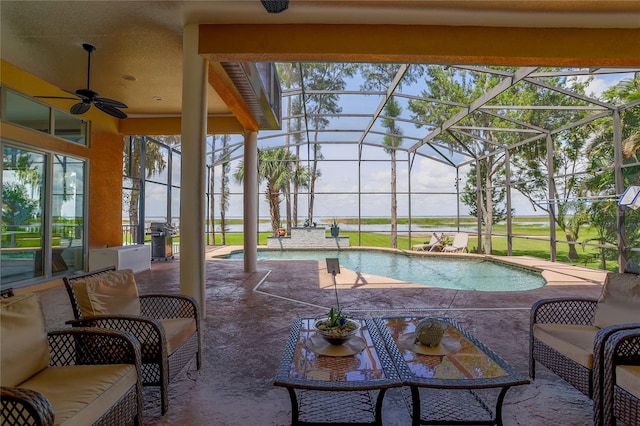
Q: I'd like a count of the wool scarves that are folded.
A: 0